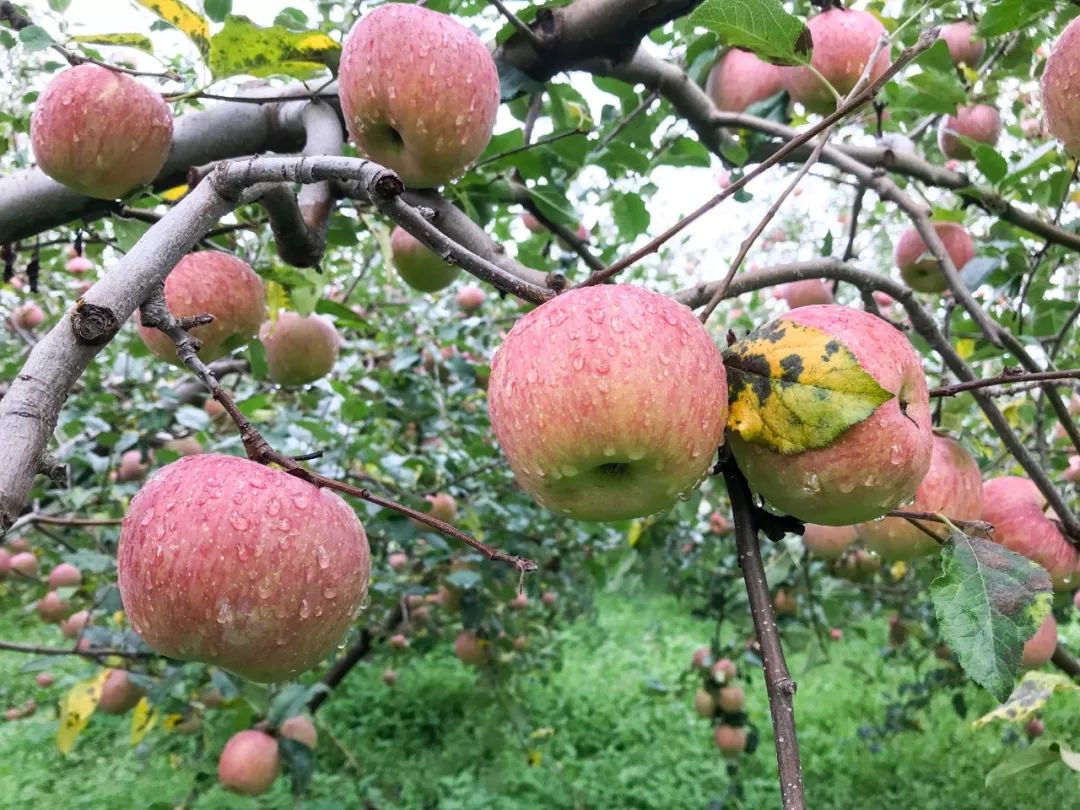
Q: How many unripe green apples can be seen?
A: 1